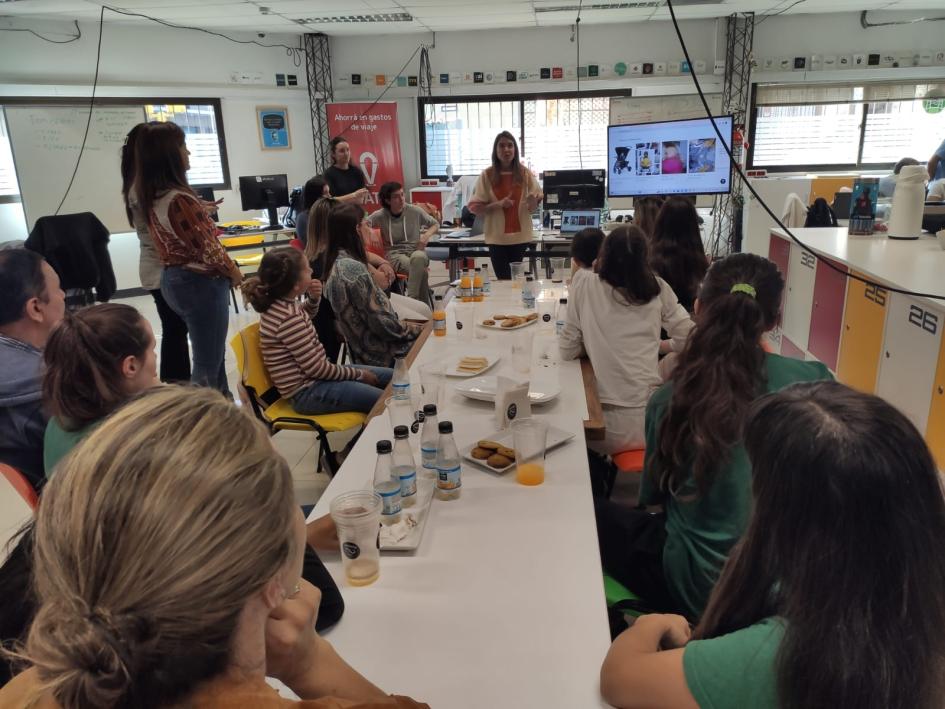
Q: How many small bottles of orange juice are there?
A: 3